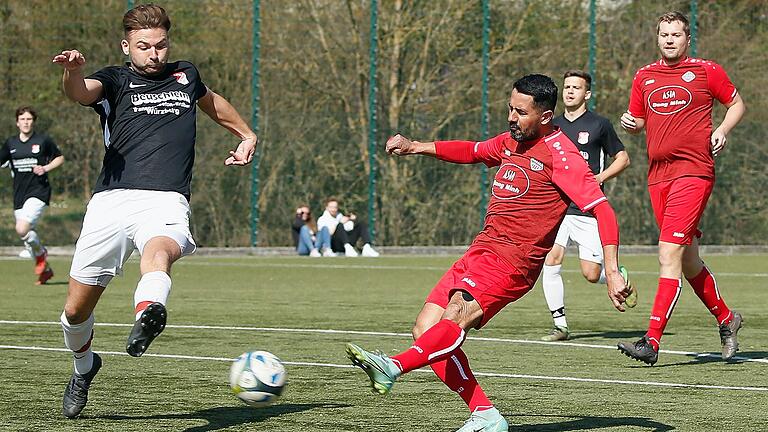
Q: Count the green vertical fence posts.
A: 6